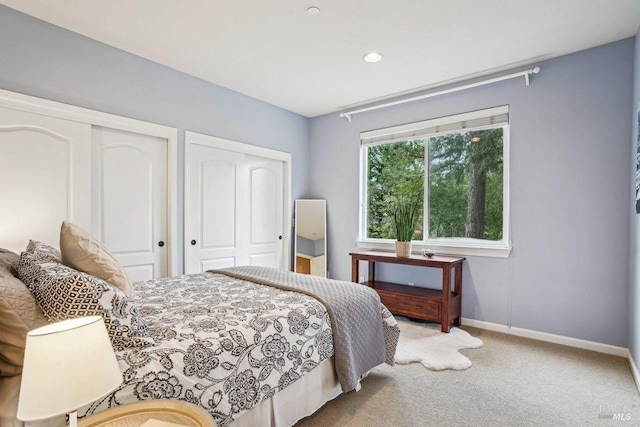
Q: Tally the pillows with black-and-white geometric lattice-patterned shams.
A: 2